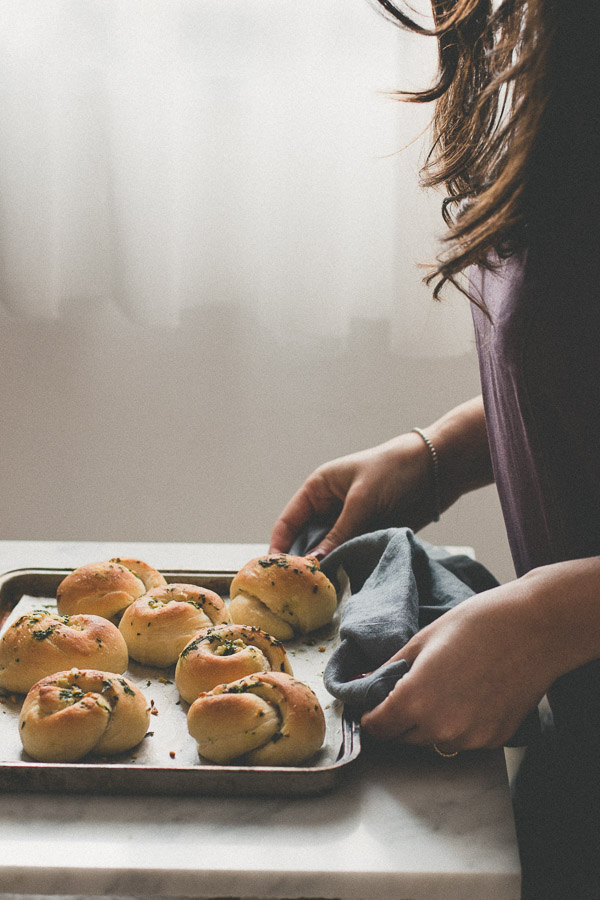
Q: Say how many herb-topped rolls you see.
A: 7